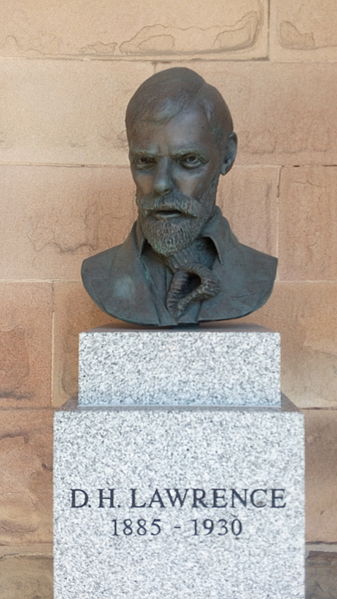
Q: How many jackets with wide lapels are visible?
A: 1